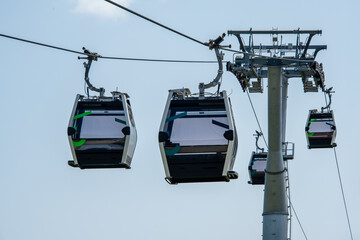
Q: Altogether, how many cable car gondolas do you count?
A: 4